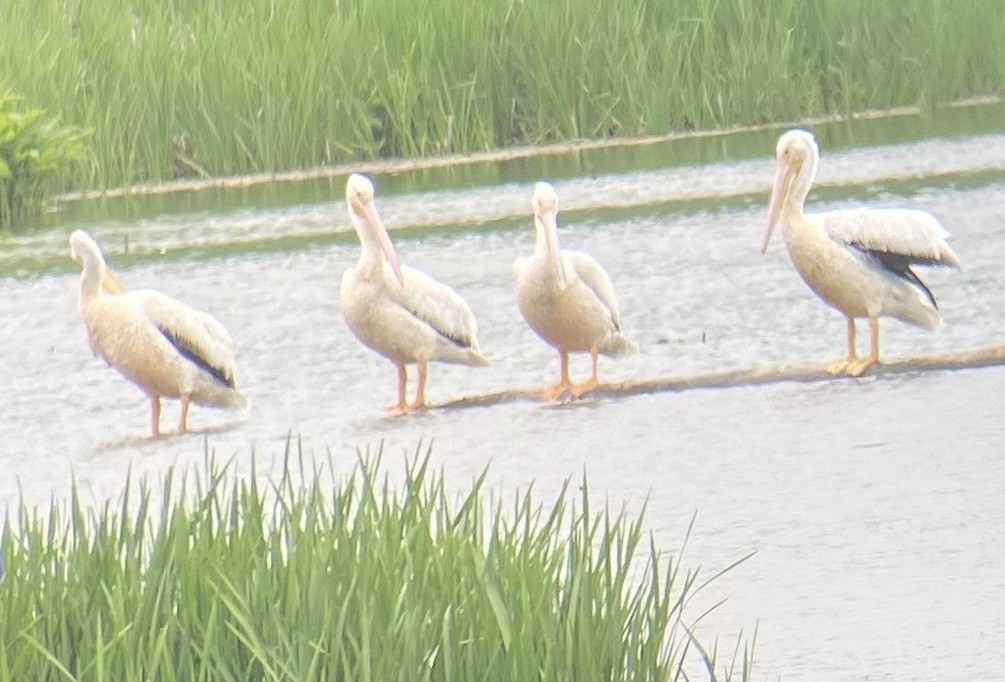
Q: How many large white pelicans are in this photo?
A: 4